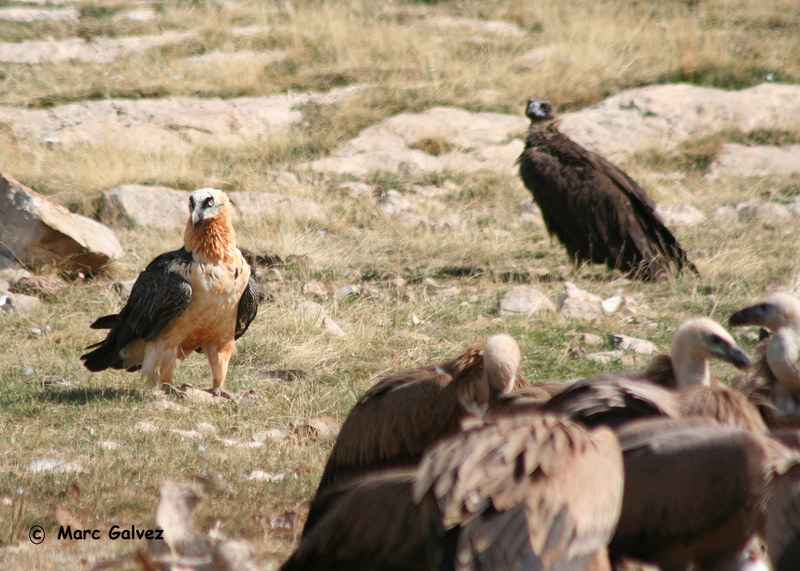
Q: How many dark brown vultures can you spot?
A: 1